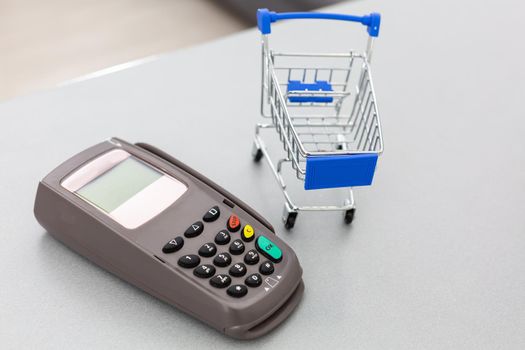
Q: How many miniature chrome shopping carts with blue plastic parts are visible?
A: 1